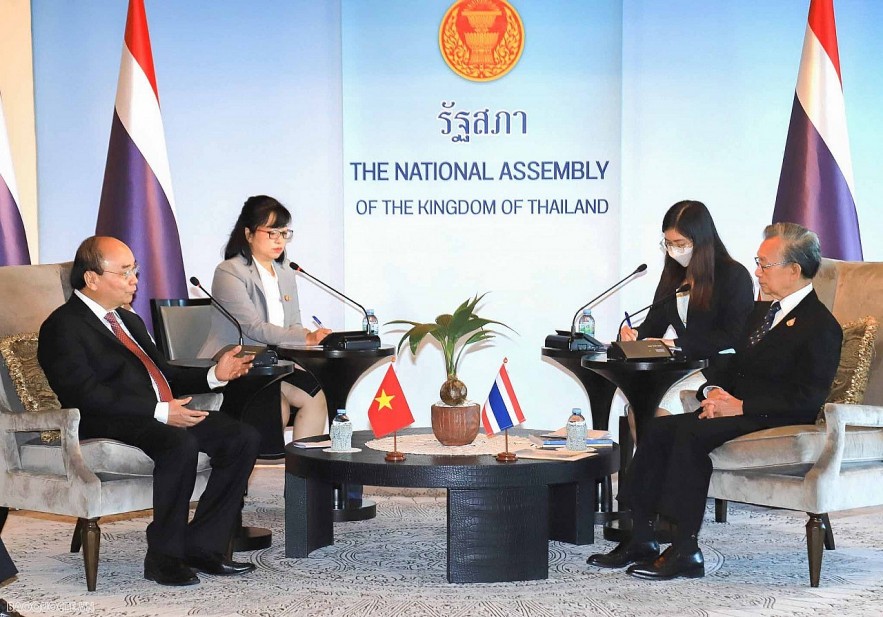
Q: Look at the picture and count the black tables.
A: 5